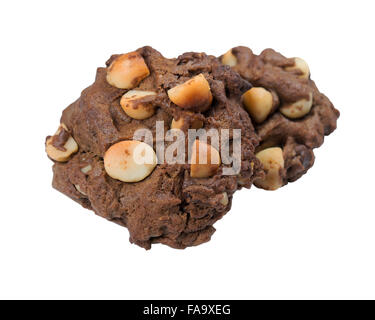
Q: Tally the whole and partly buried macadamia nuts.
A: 12